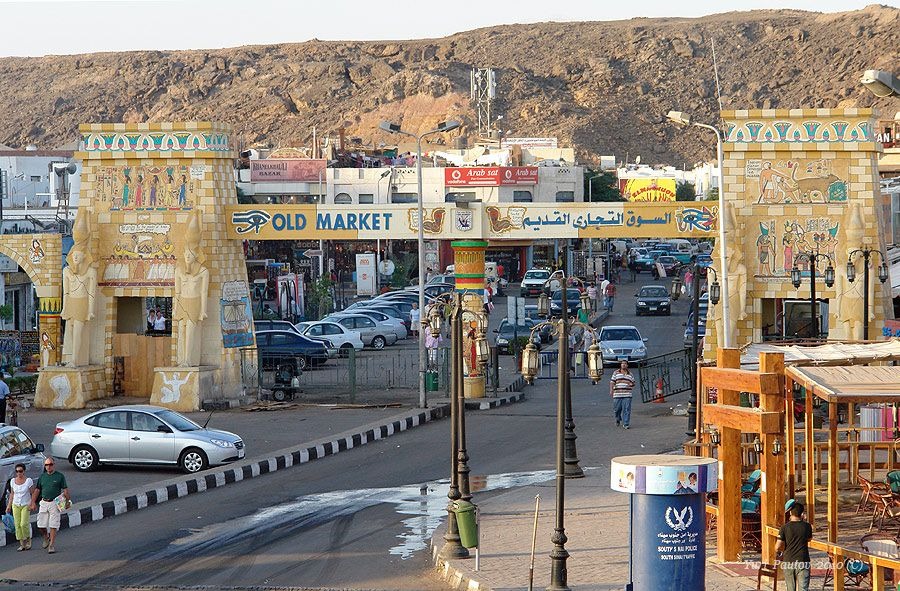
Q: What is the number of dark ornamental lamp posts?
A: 7